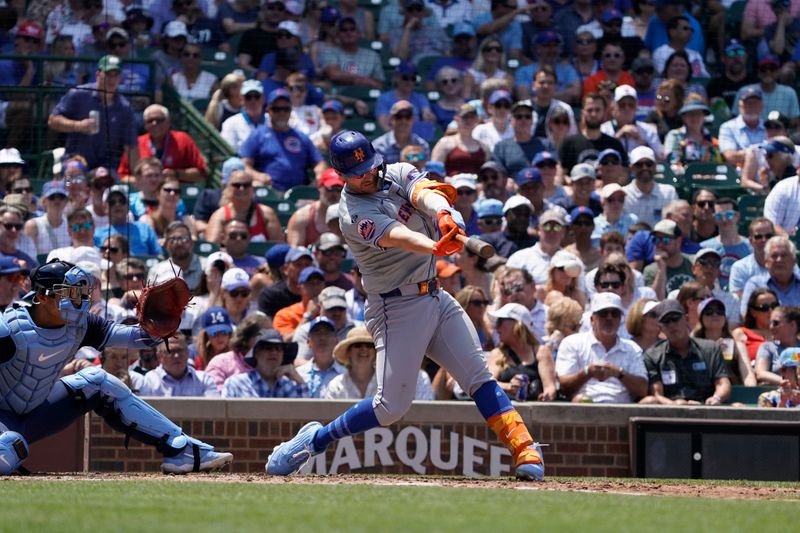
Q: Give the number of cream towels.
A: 0